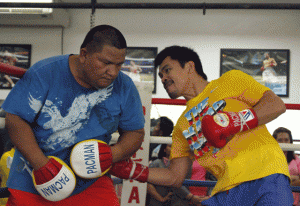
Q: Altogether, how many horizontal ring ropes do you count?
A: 3